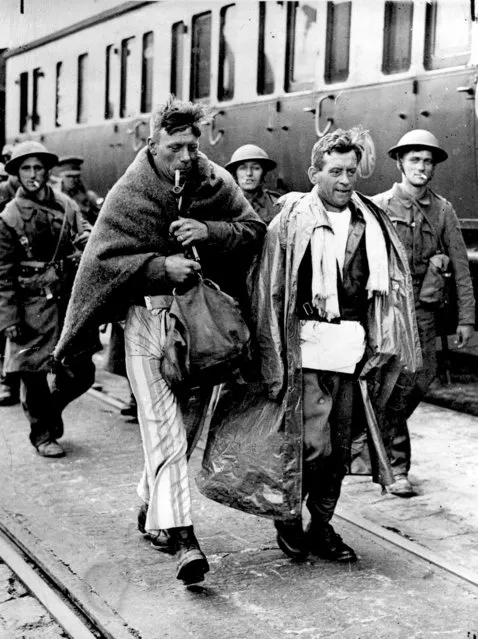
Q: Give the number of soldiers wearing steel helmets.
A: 3